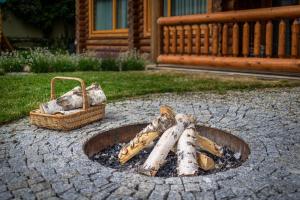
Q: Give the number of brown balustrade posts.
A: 14